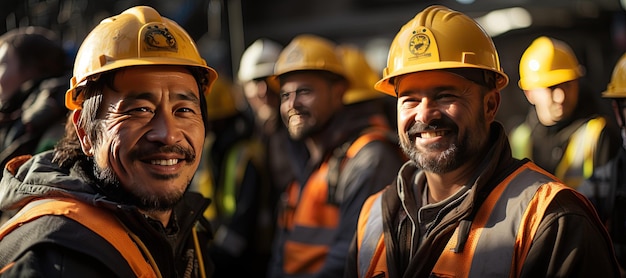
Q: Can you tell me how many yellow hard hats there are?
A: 7